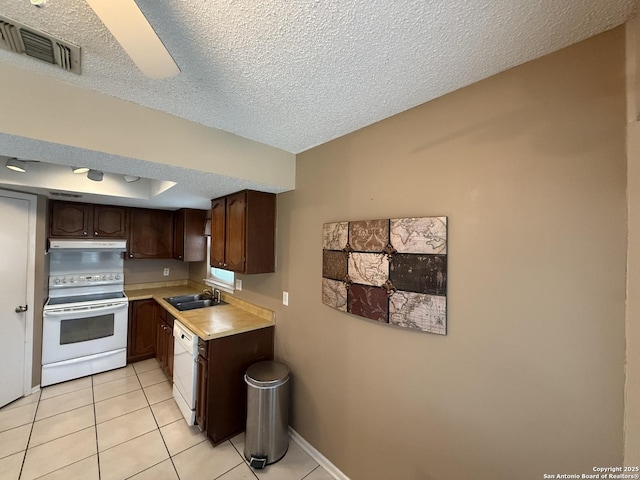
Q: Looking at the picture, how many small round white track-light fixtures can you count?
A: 4